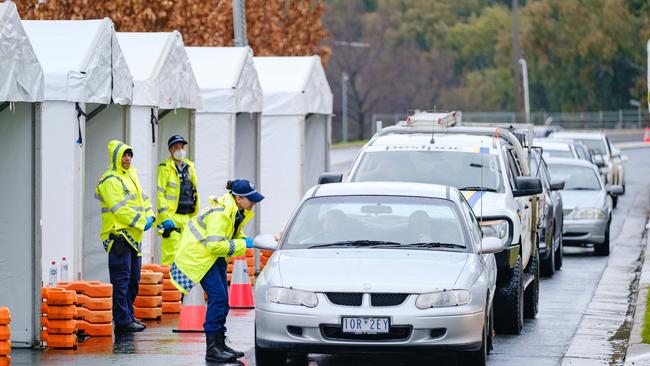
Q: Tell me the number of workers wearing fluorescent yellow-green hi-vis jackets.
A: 3